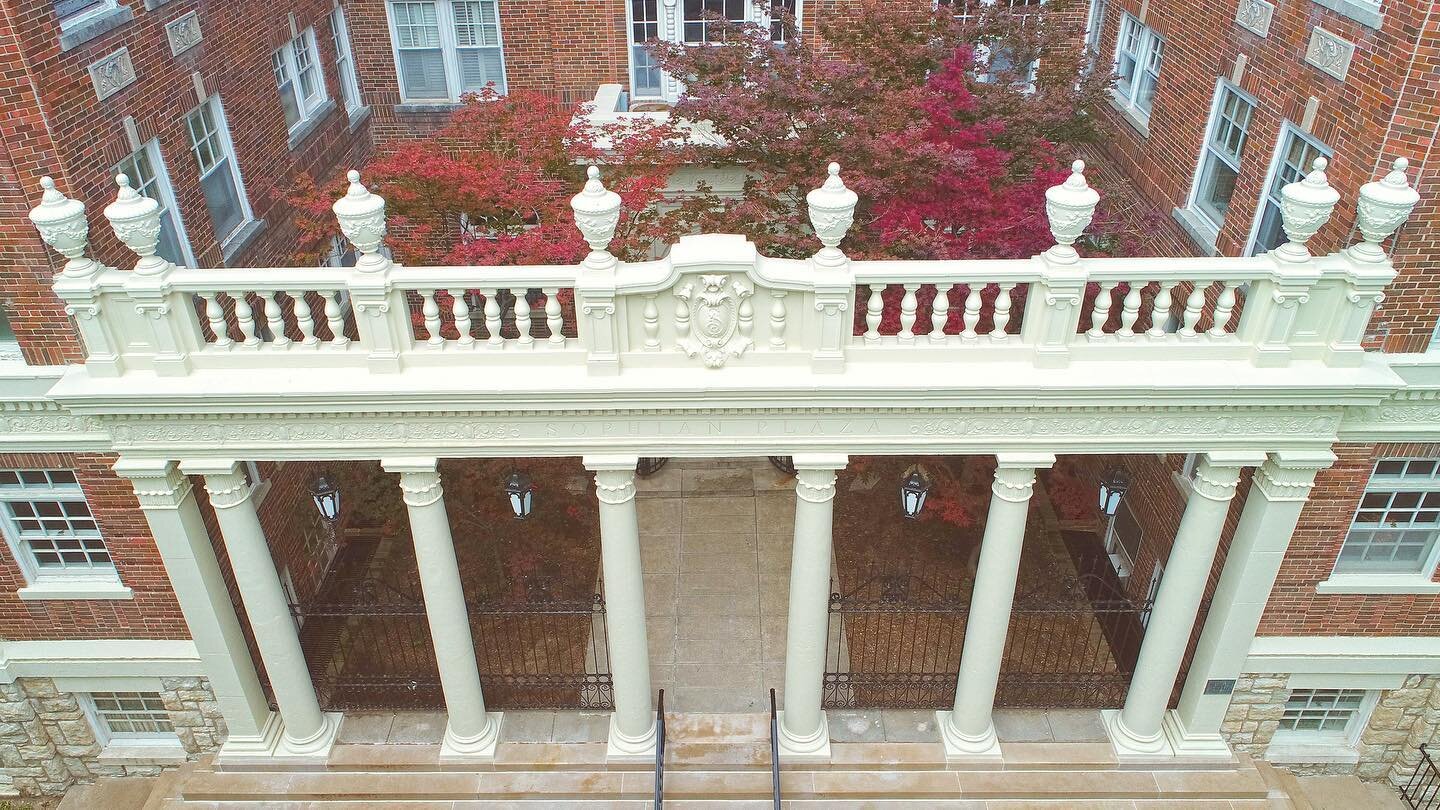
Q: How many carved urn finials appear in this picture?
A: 8